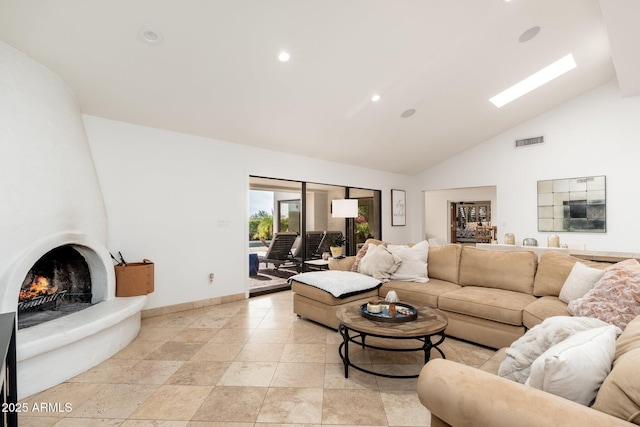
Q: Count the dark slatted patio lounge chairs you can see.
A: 3